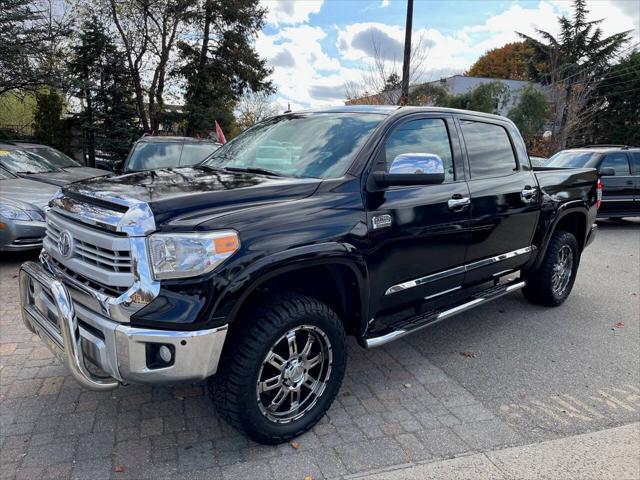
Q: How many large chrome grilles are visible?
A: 1